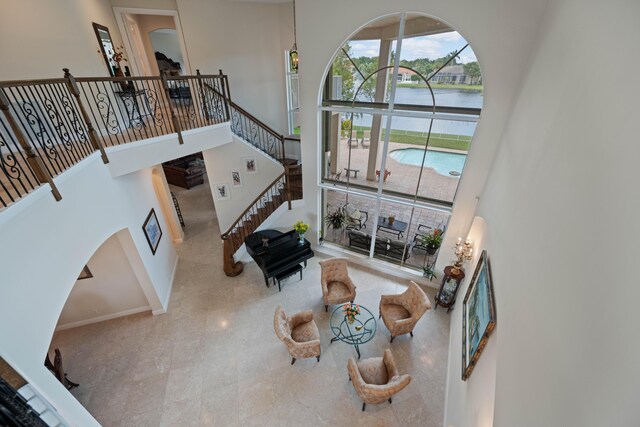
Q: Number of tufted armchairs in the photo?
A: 4